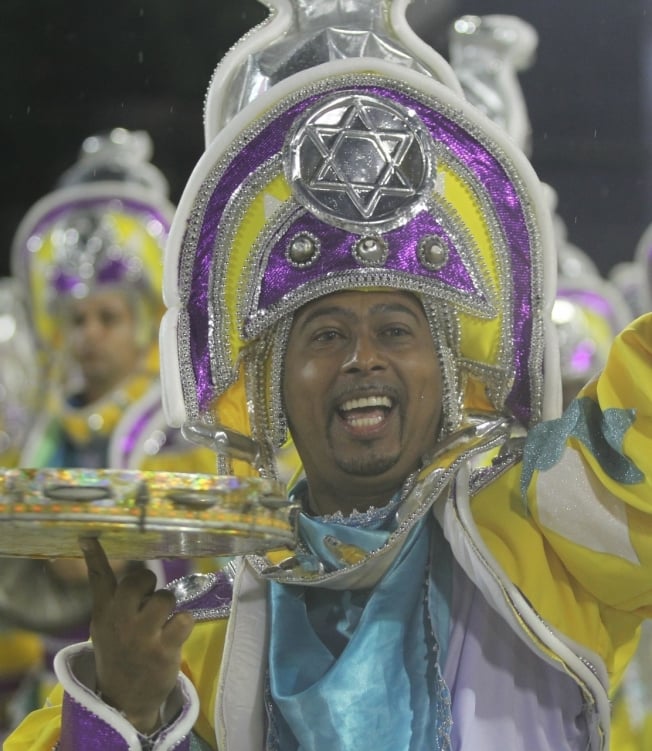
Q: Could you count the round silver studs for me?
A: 3